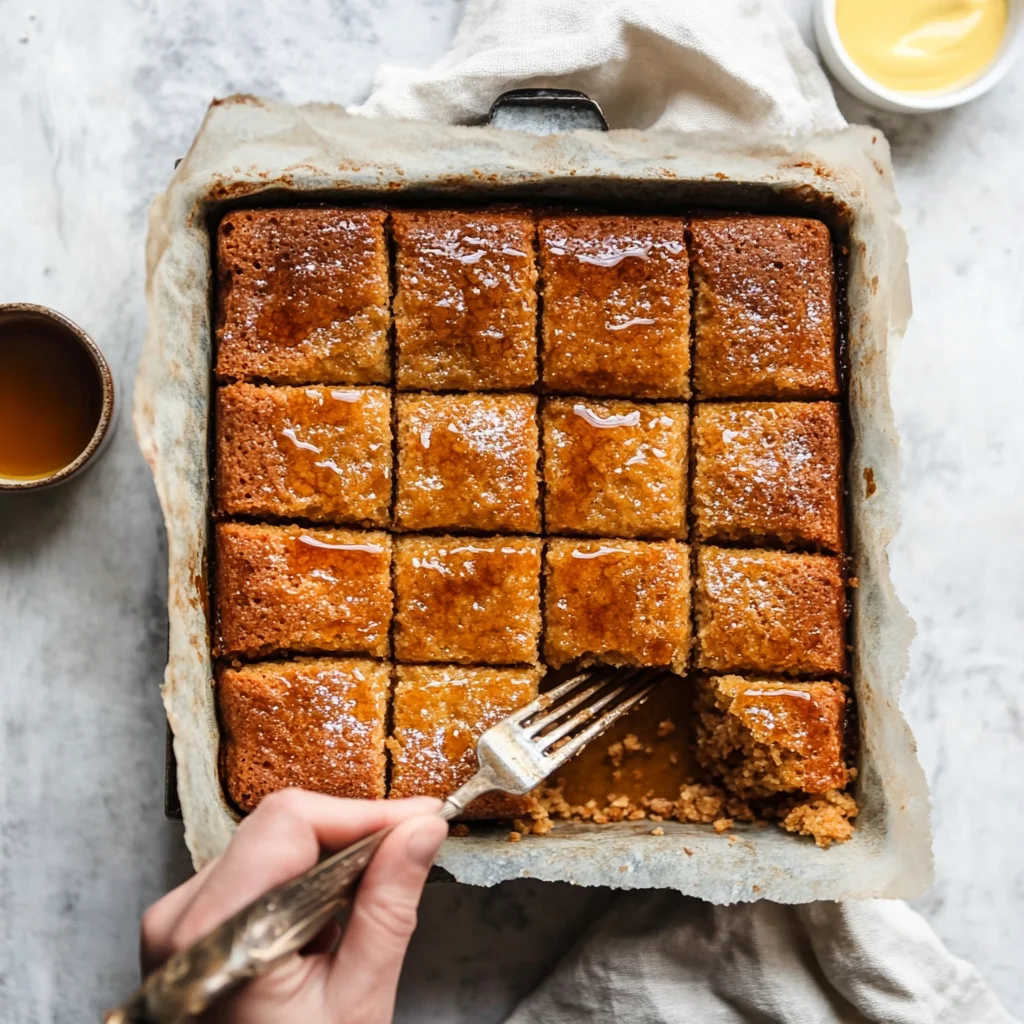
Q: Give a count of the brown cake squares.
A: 15